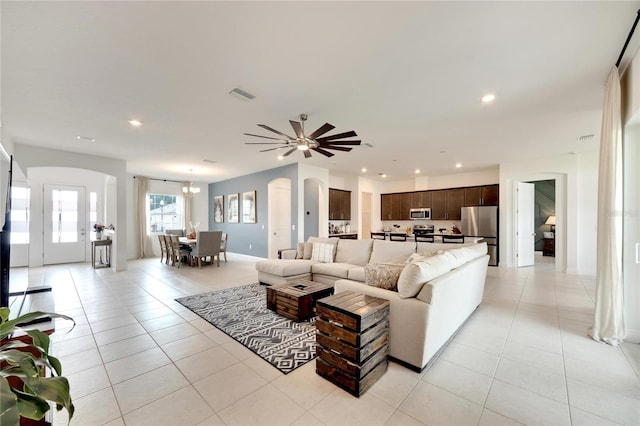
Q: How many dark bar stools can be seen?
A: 4